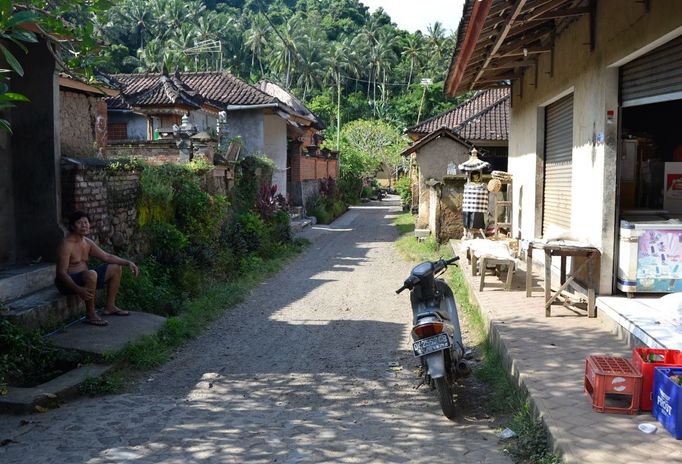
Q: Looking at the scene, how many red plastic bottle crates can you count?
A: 2